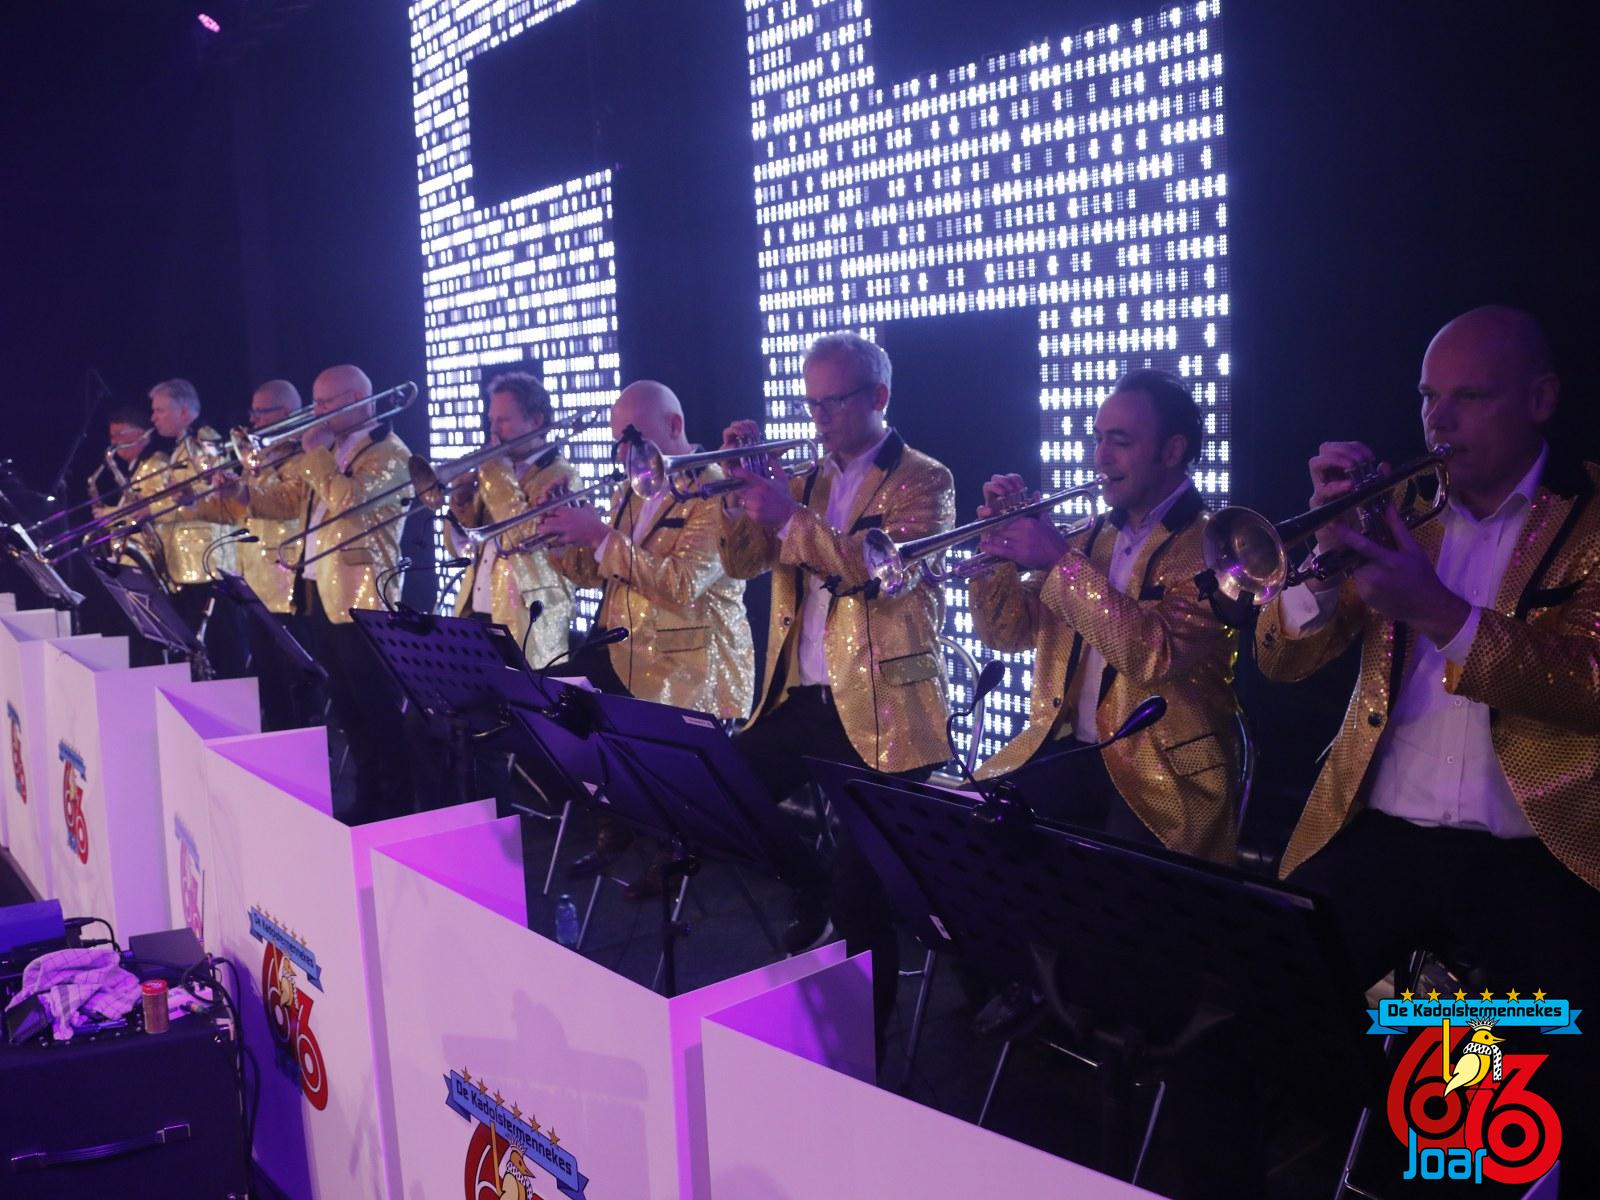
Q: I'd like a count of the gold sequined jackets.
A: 9